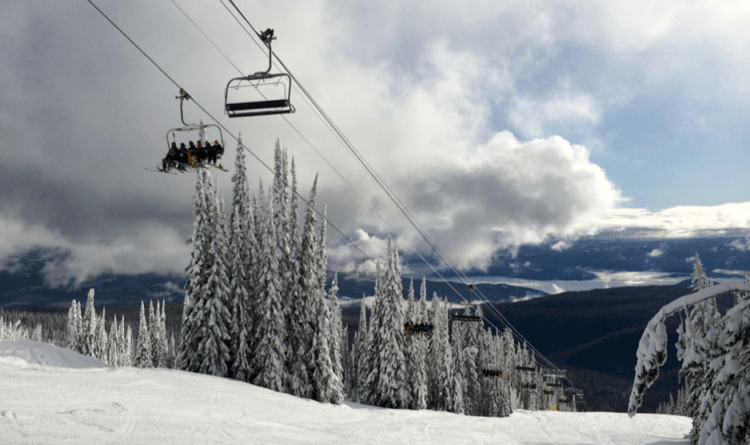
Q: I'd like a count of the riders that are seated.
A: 6